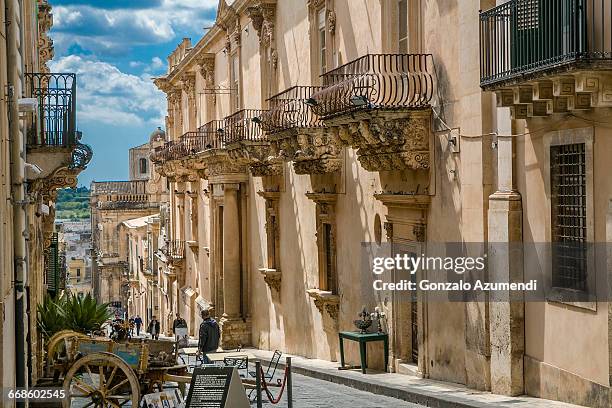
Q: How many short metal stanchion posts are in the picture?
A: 2